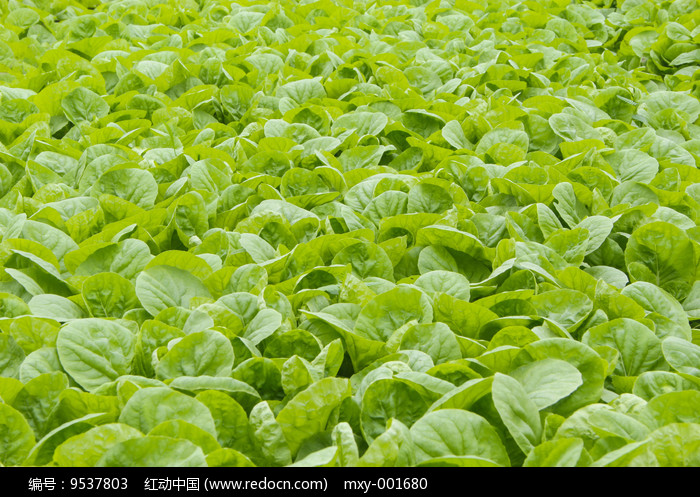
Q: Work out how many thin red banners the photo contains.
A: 0